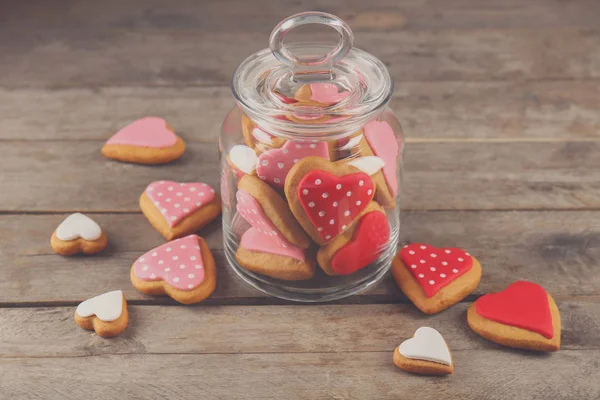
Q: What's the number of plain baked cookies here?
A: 0